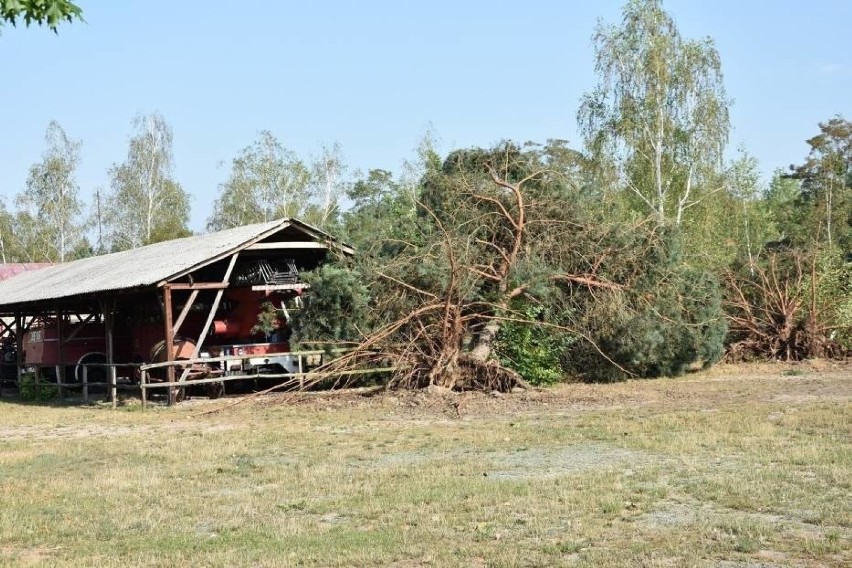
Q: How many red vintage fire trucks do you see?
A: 2